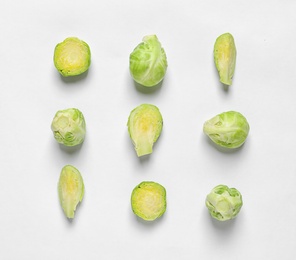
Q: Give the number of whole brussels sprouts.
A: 4